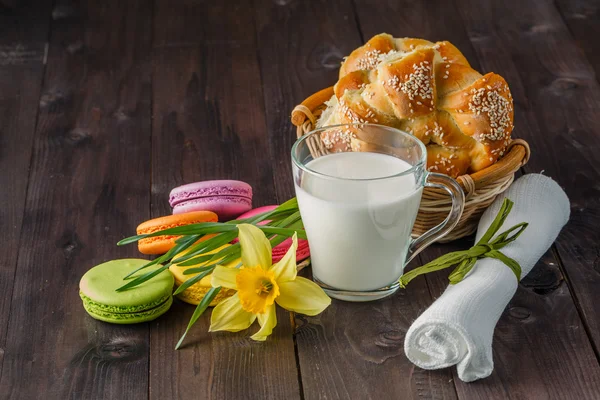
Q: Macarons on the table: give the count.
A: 5